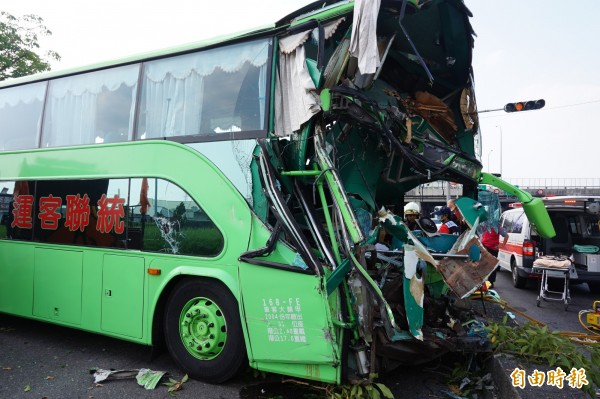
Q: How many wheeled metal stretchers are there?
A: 1